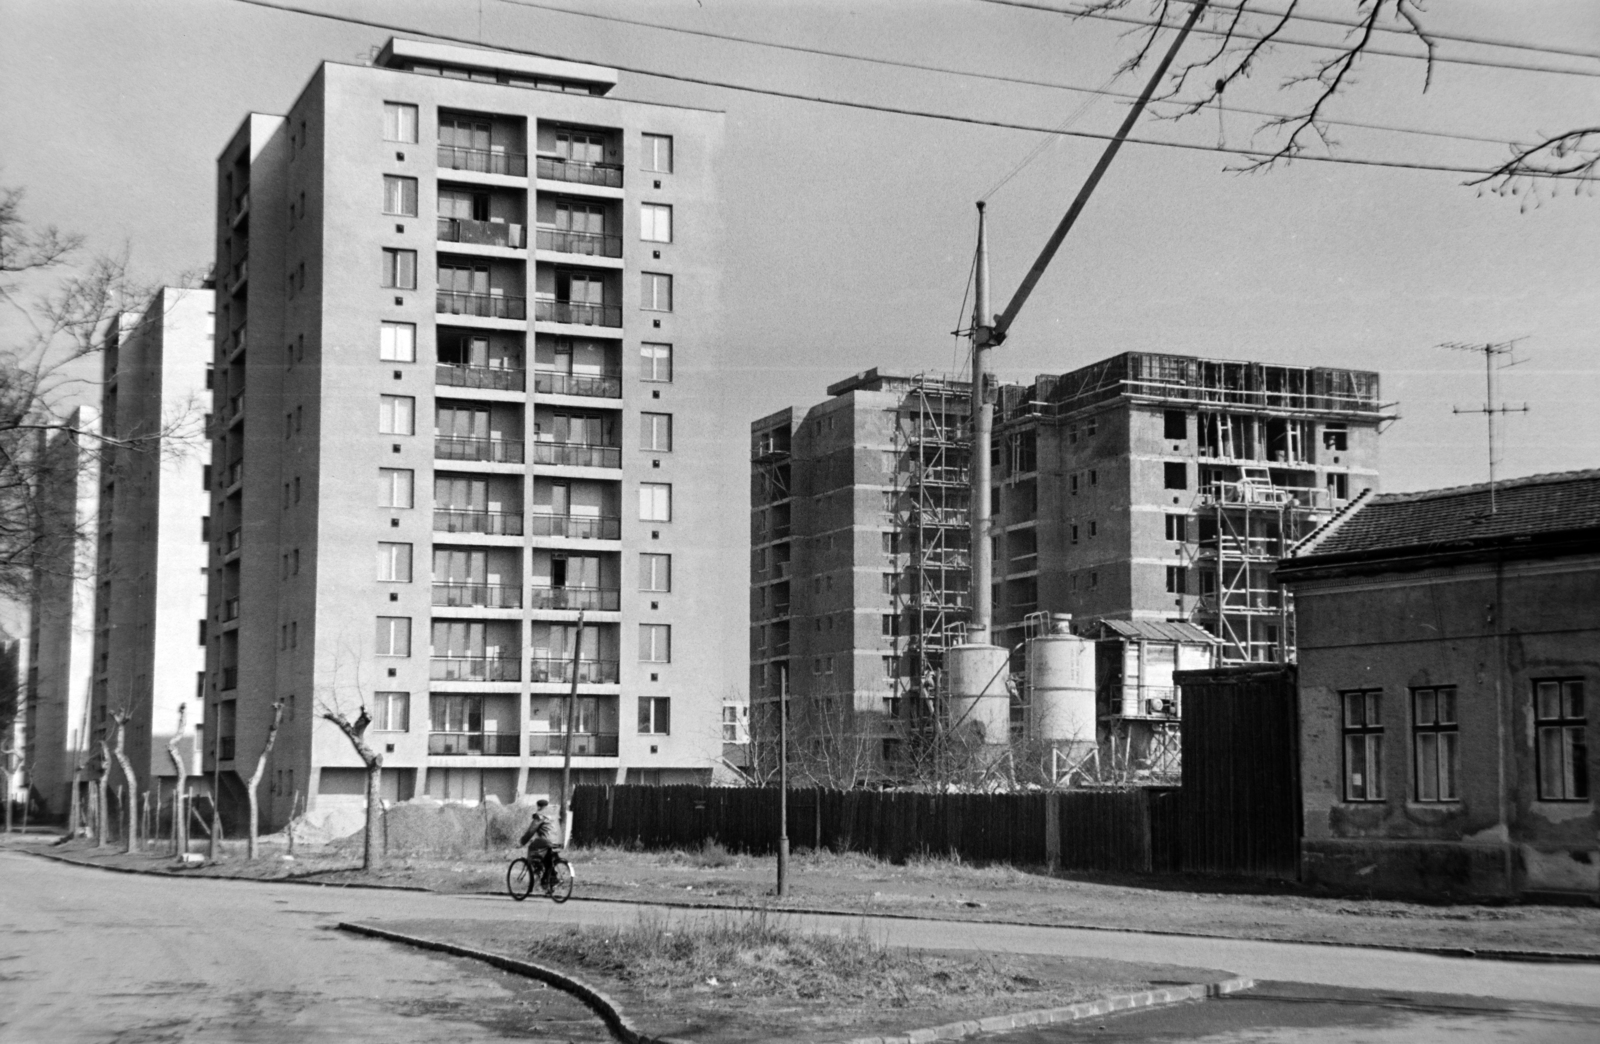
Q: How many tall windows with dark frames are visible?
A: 3